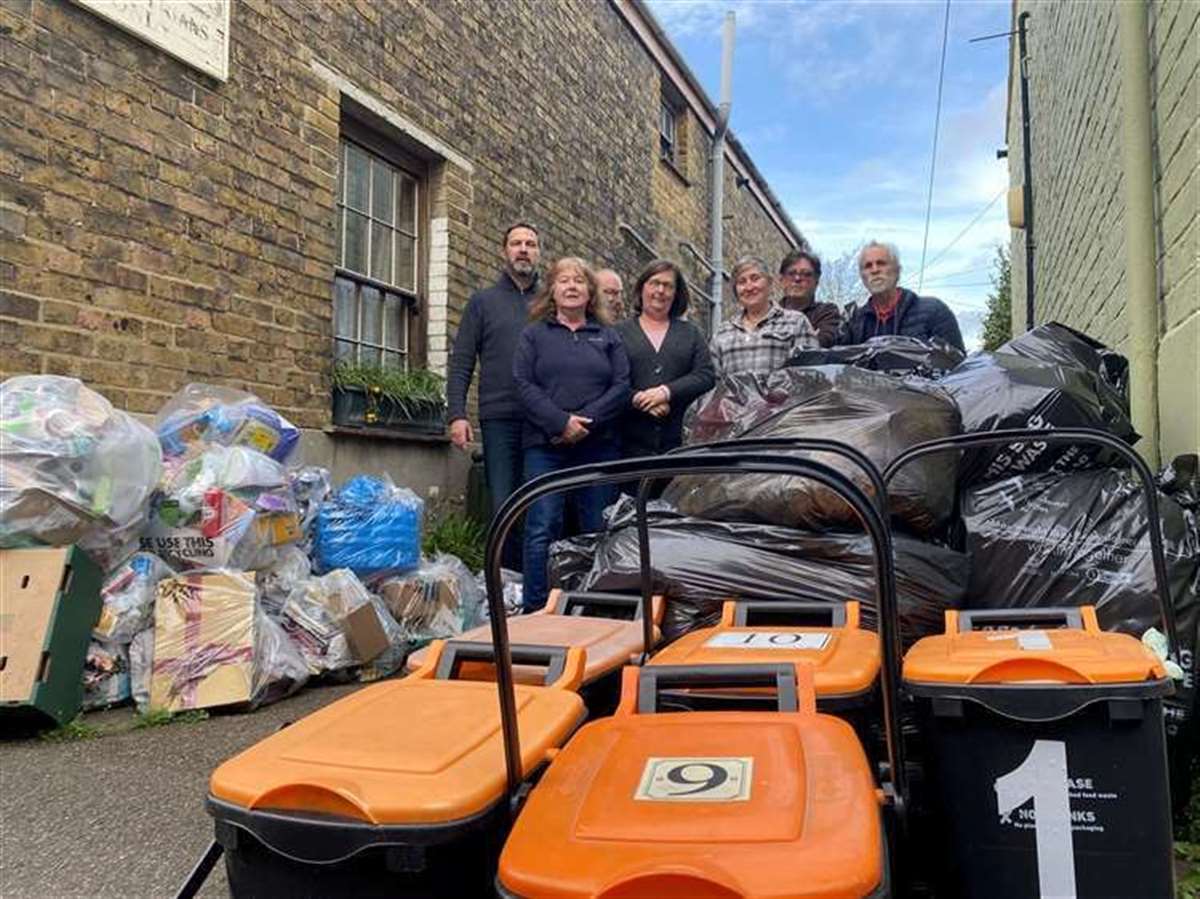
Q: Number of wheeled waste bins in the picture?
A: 5